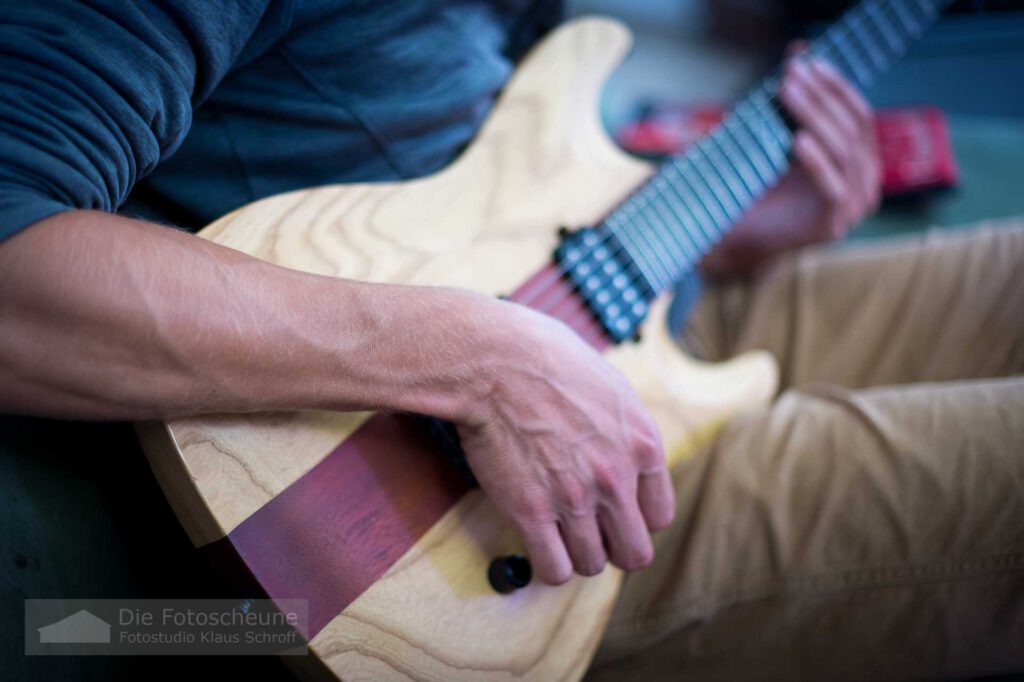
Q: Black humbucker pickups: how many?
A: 1